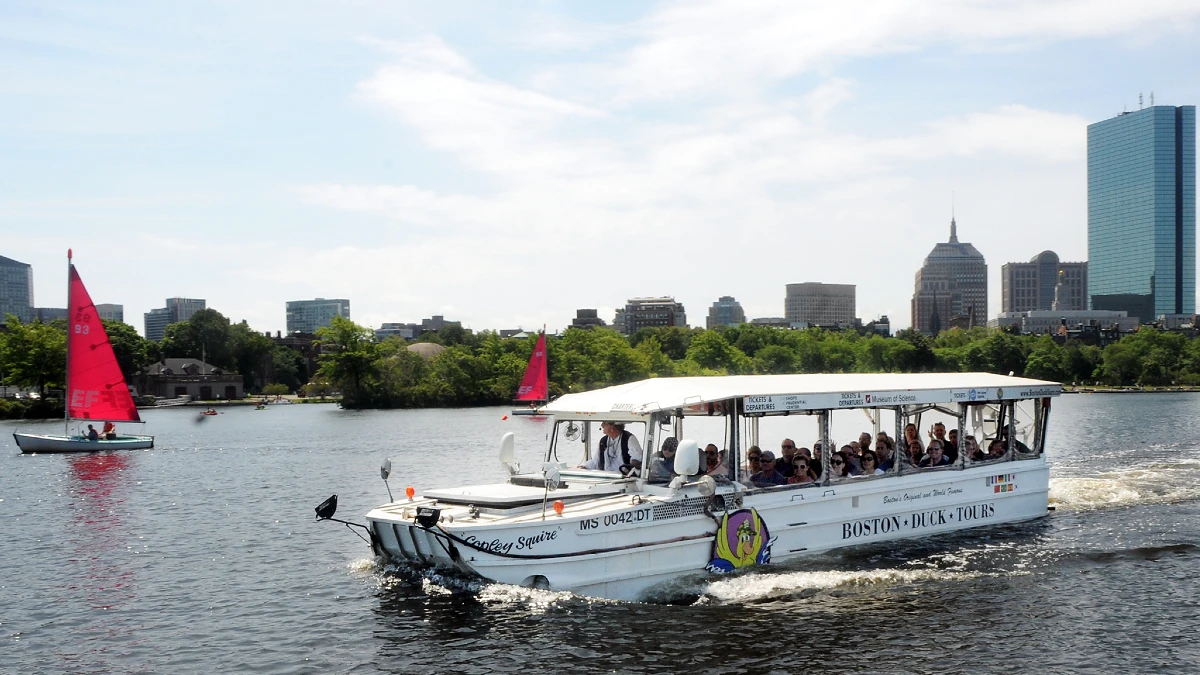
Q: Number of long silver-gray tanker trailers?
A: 0